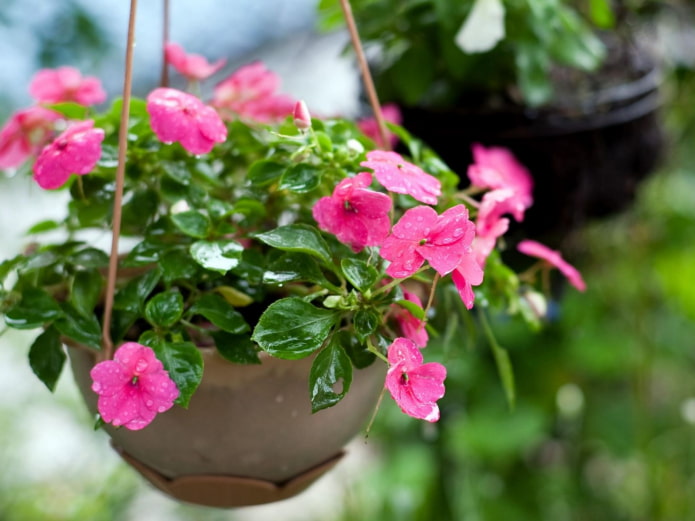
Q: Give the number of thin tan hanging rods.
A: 3